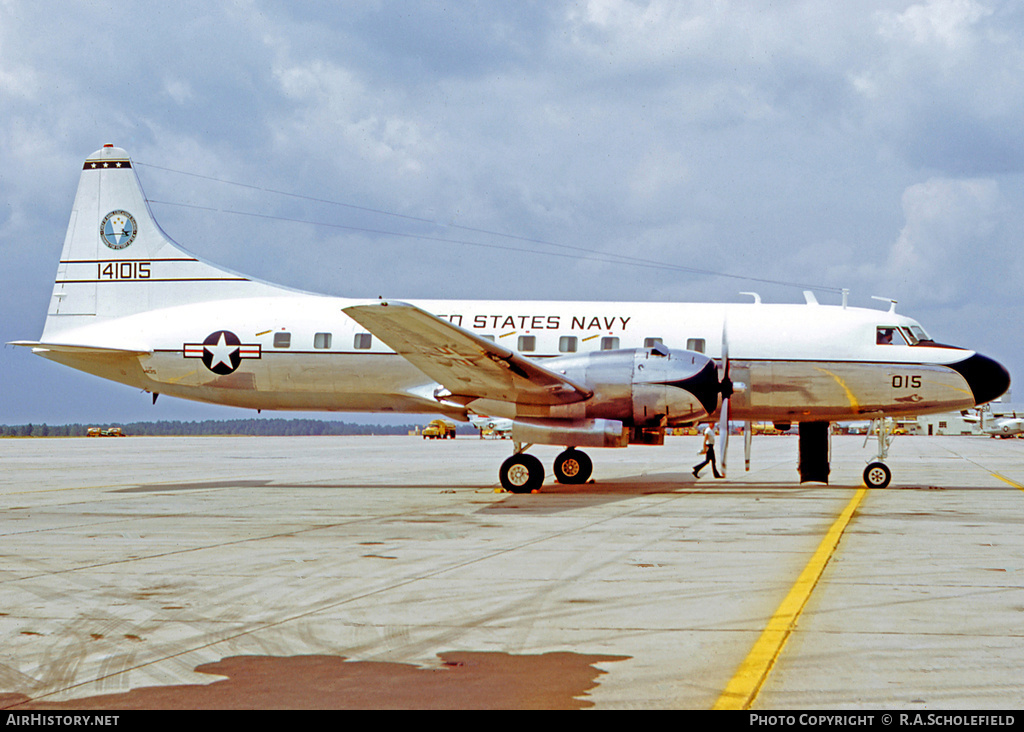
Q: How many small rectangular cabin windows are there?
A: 9